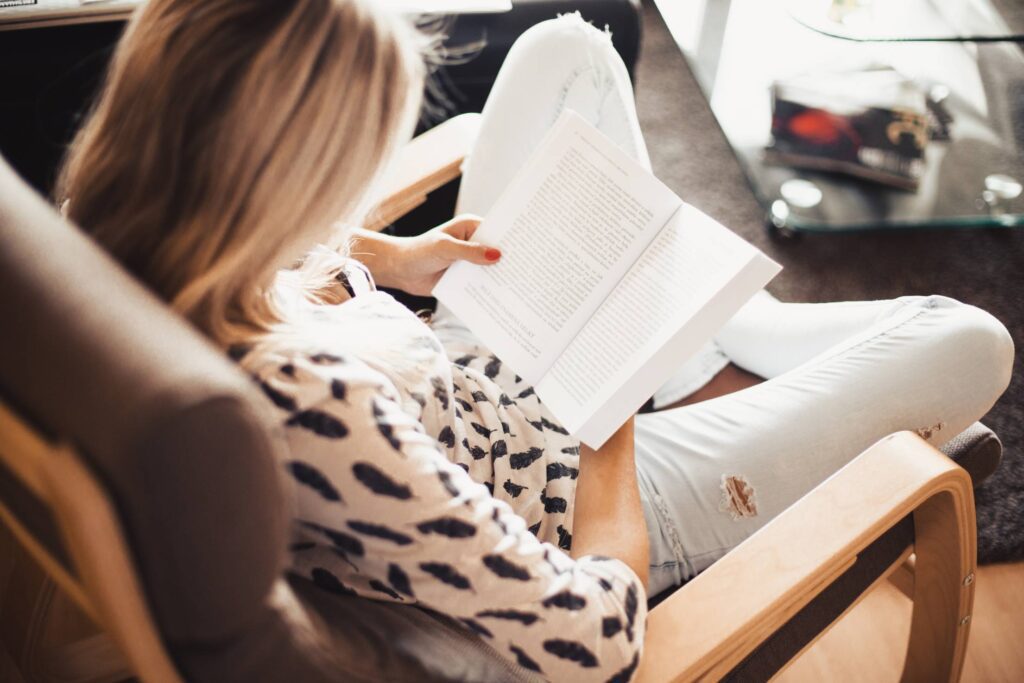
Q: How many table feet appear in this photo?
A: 2